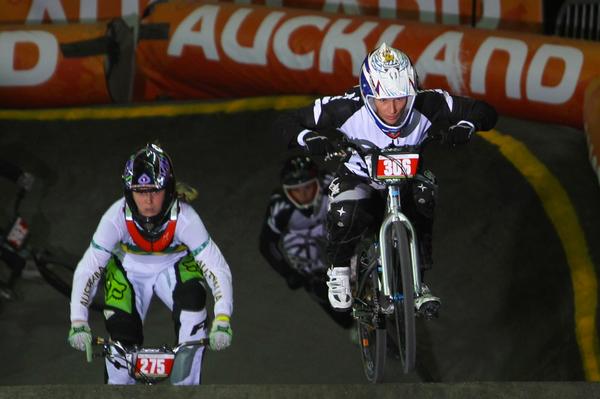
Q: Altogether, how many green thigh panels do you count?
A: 2